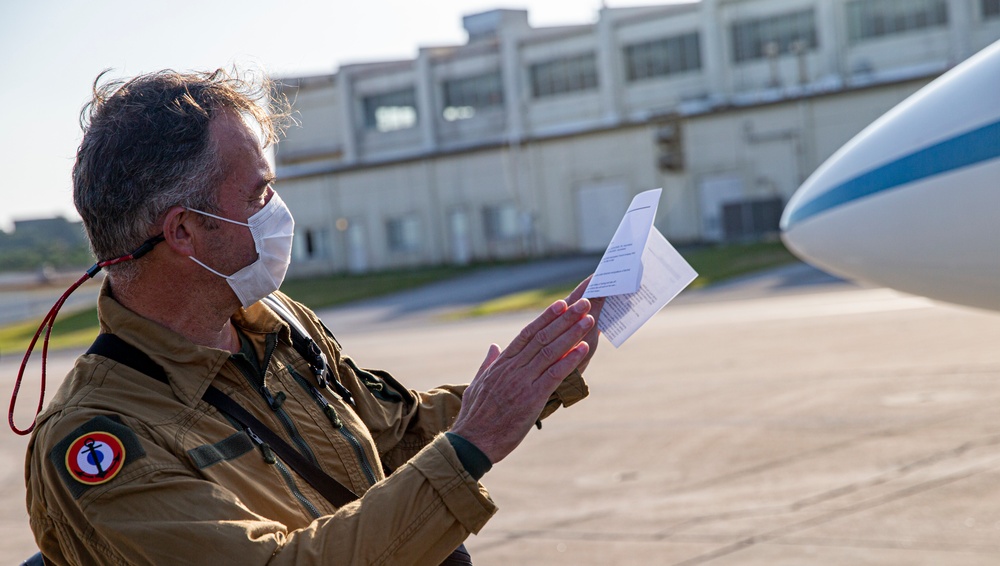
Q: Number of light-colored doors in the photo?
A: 4